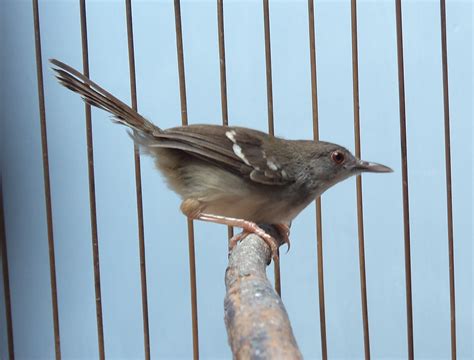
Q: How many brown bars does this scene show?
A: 11